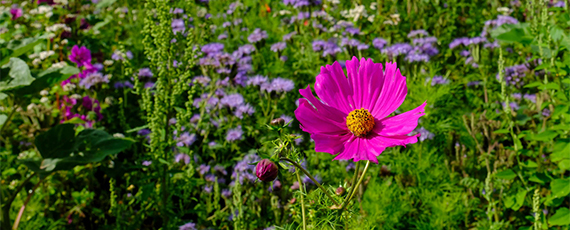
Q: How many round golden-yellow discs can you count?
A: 1